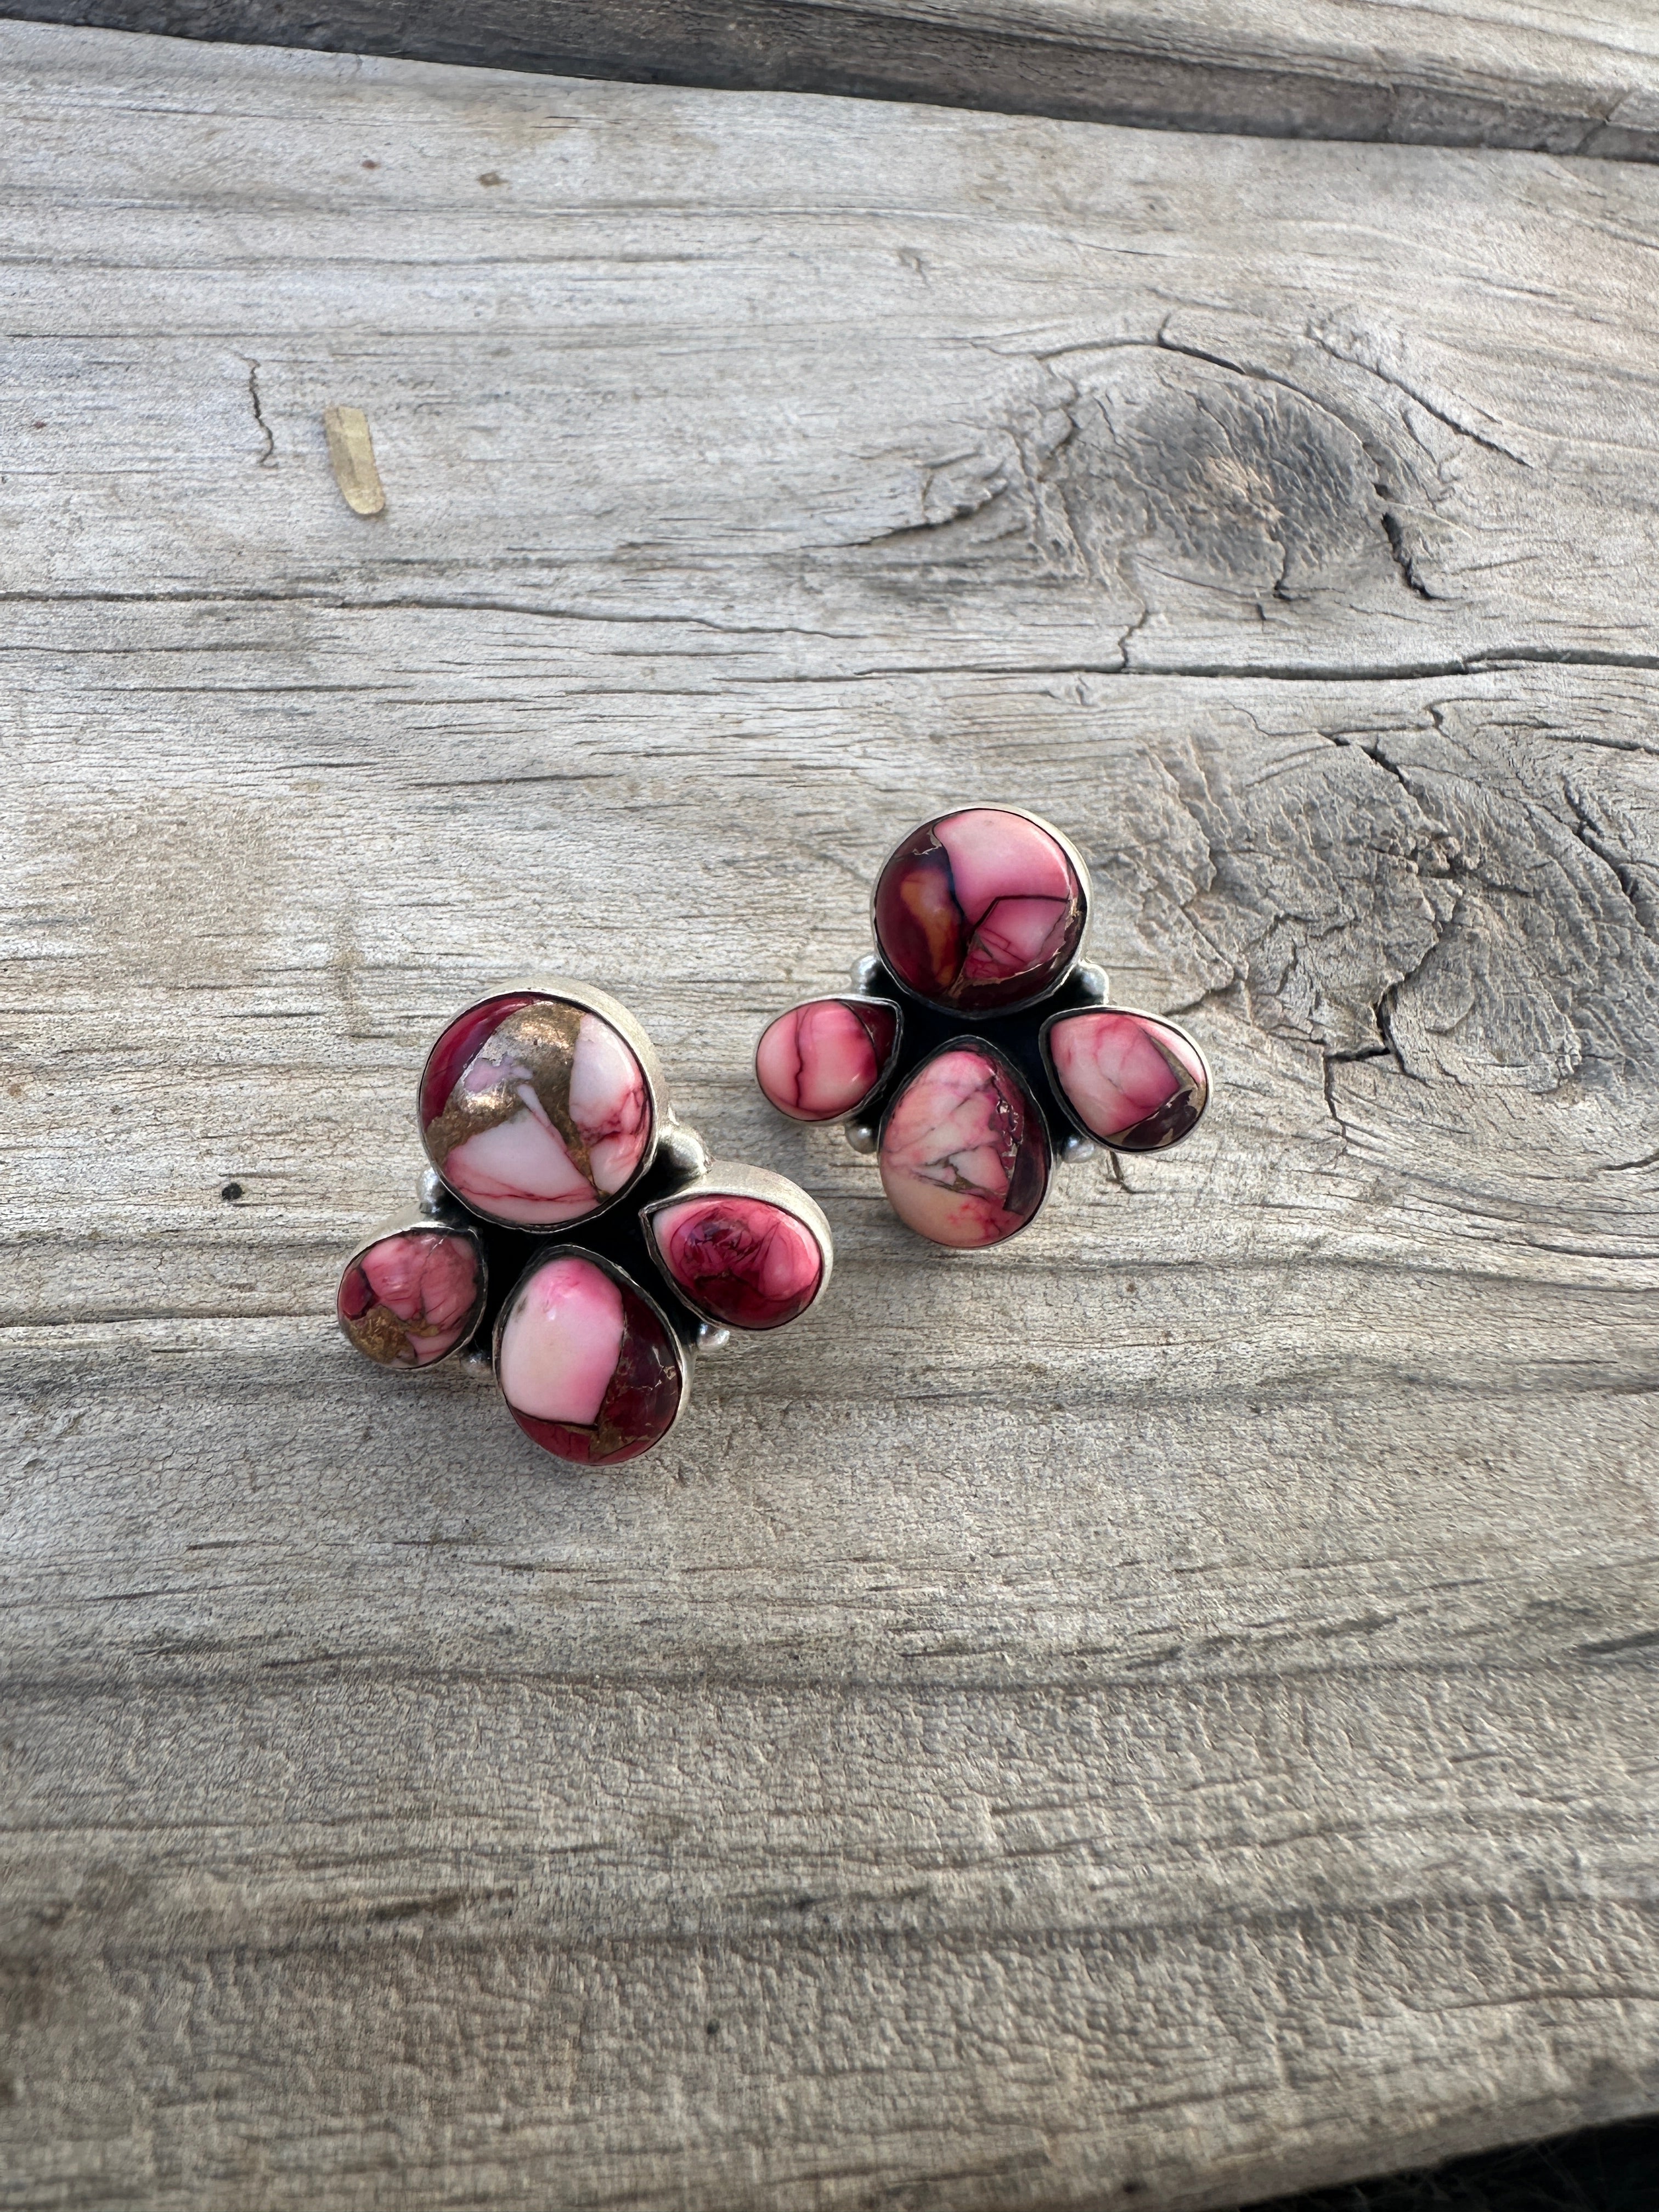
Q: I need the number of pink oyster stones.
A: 8